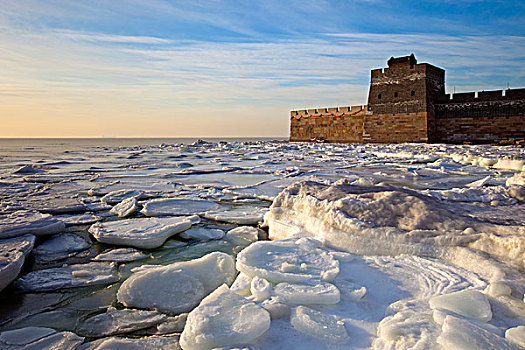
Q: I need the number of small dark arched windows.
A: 3